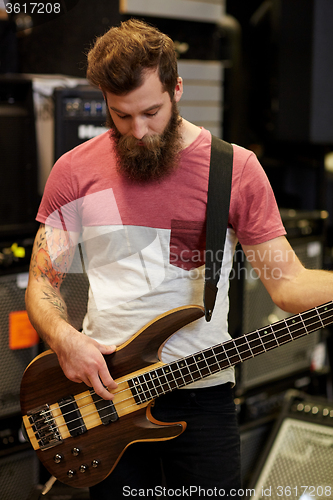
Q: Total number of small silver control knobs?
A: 5